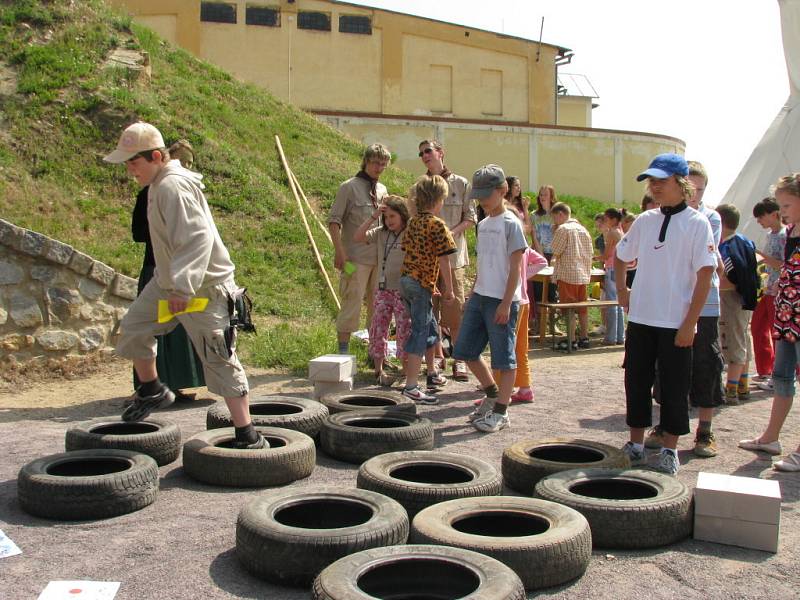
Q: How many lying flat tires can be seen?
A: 12